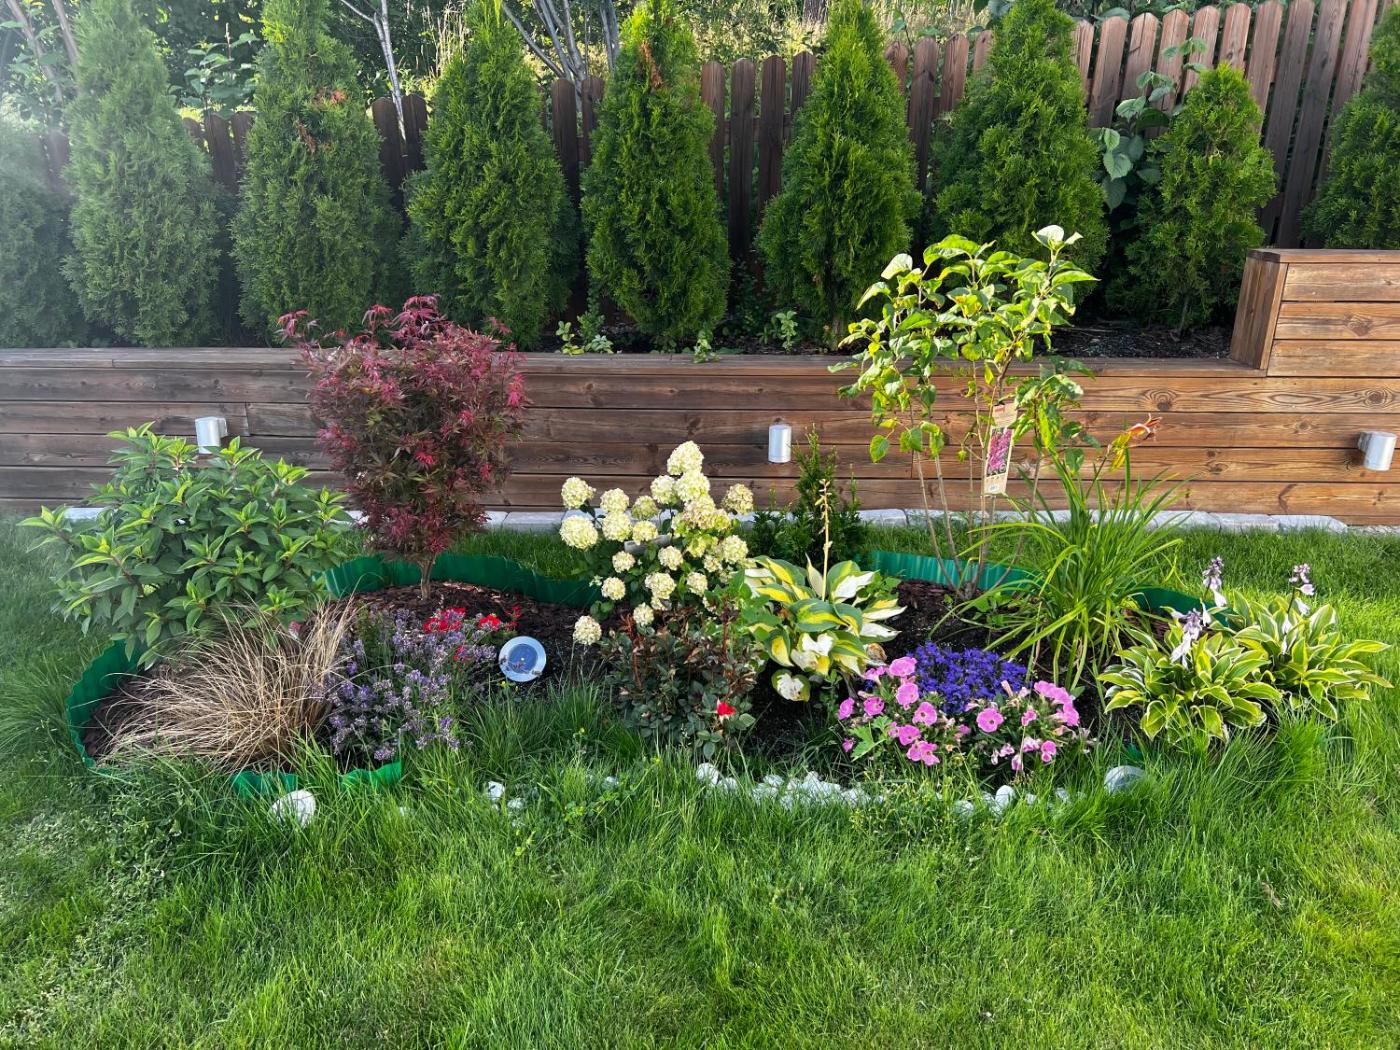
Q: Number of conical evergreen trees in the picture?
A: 9